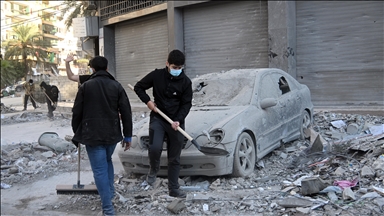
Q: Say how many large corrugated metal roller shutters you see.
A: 3